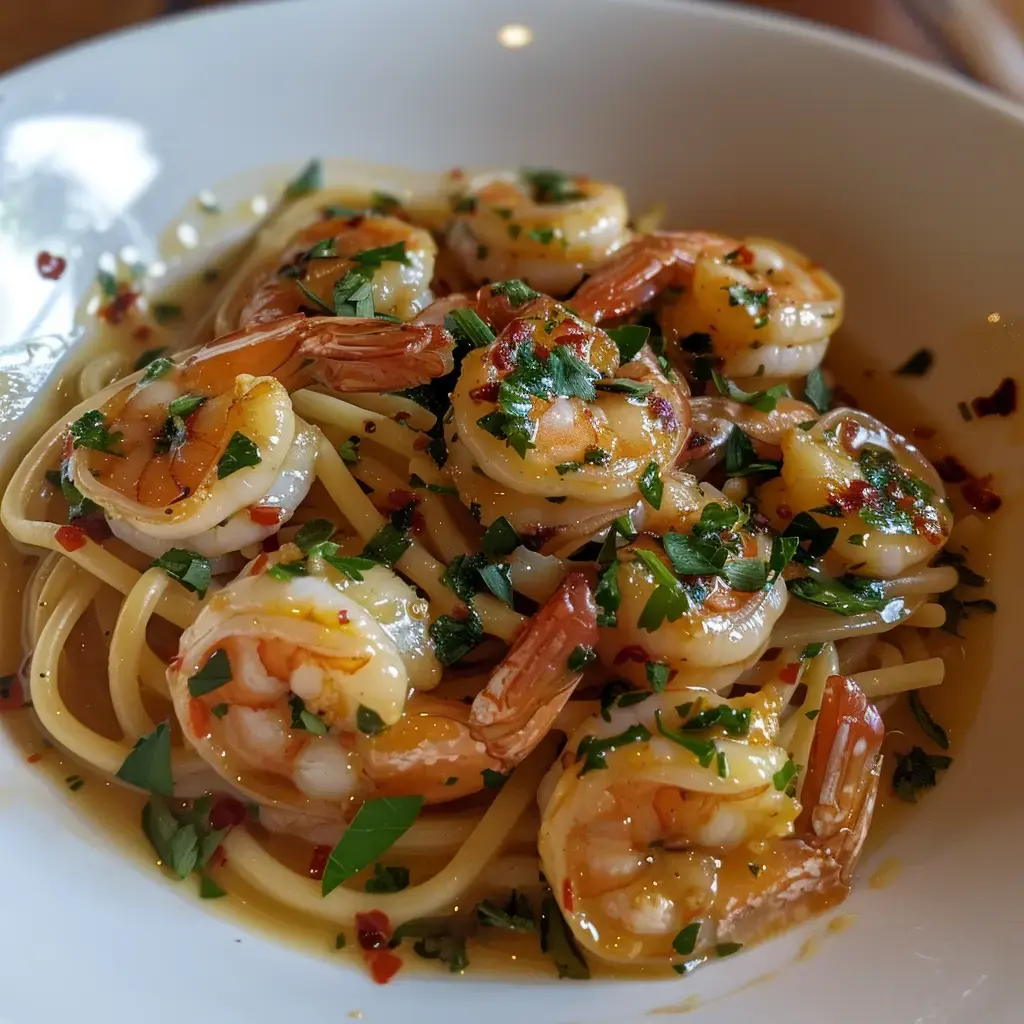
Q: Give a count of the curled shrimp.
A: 9